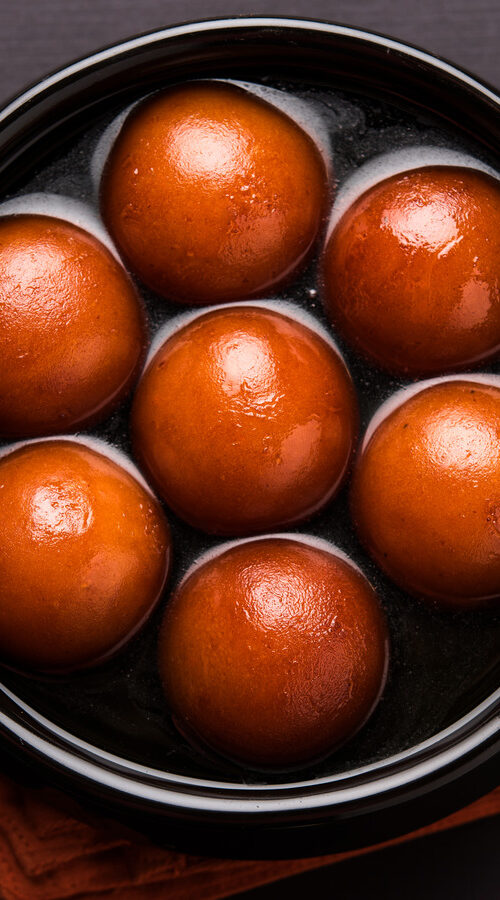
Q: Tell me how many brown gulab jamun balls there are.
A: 7